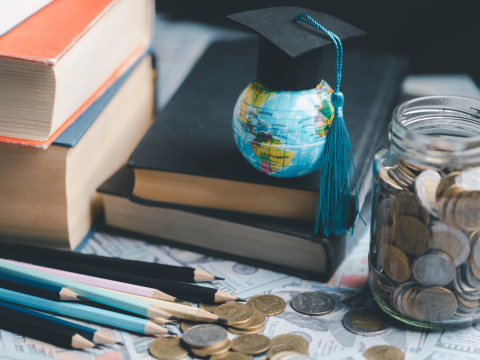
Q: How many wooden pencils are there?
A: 10